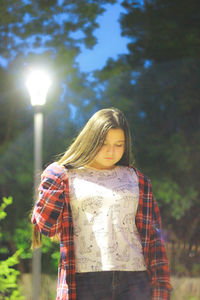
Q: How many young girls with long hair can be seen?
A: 1